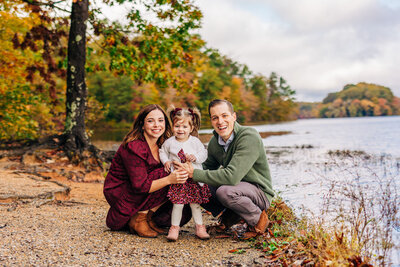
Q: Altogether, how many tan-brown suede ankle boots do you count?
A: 2